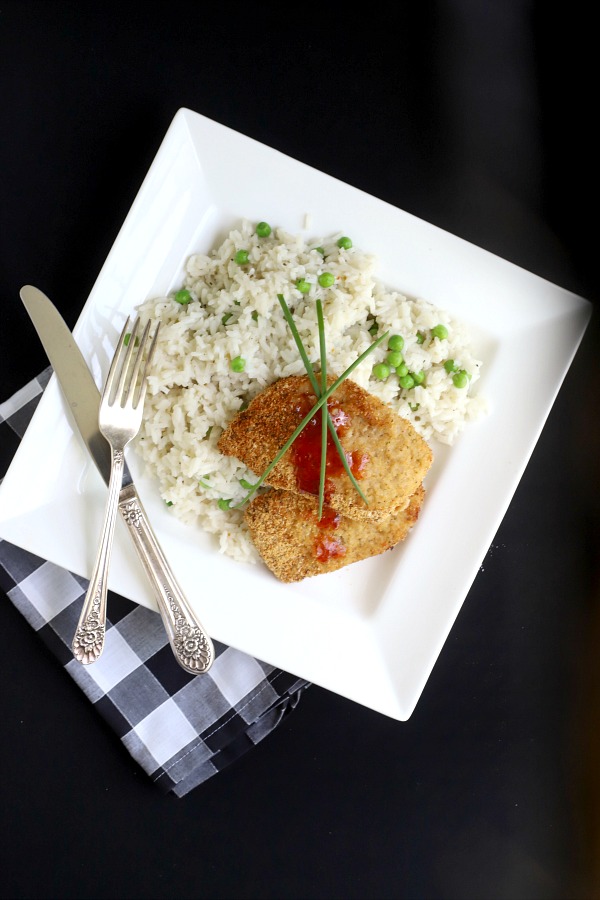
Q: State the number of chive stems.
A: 3